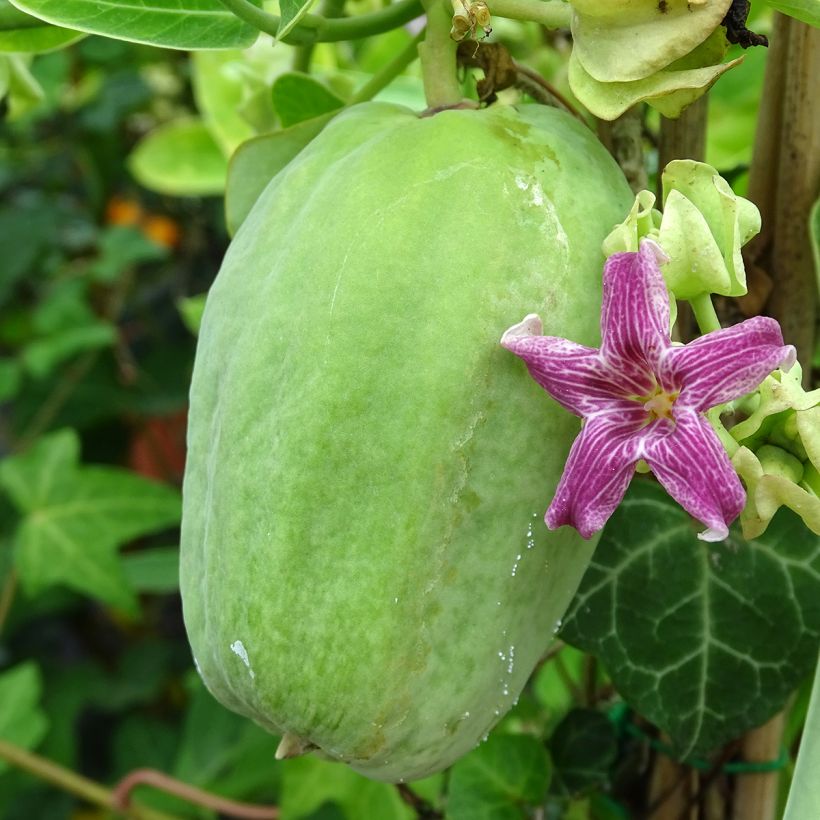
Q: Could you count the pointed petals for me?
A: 5